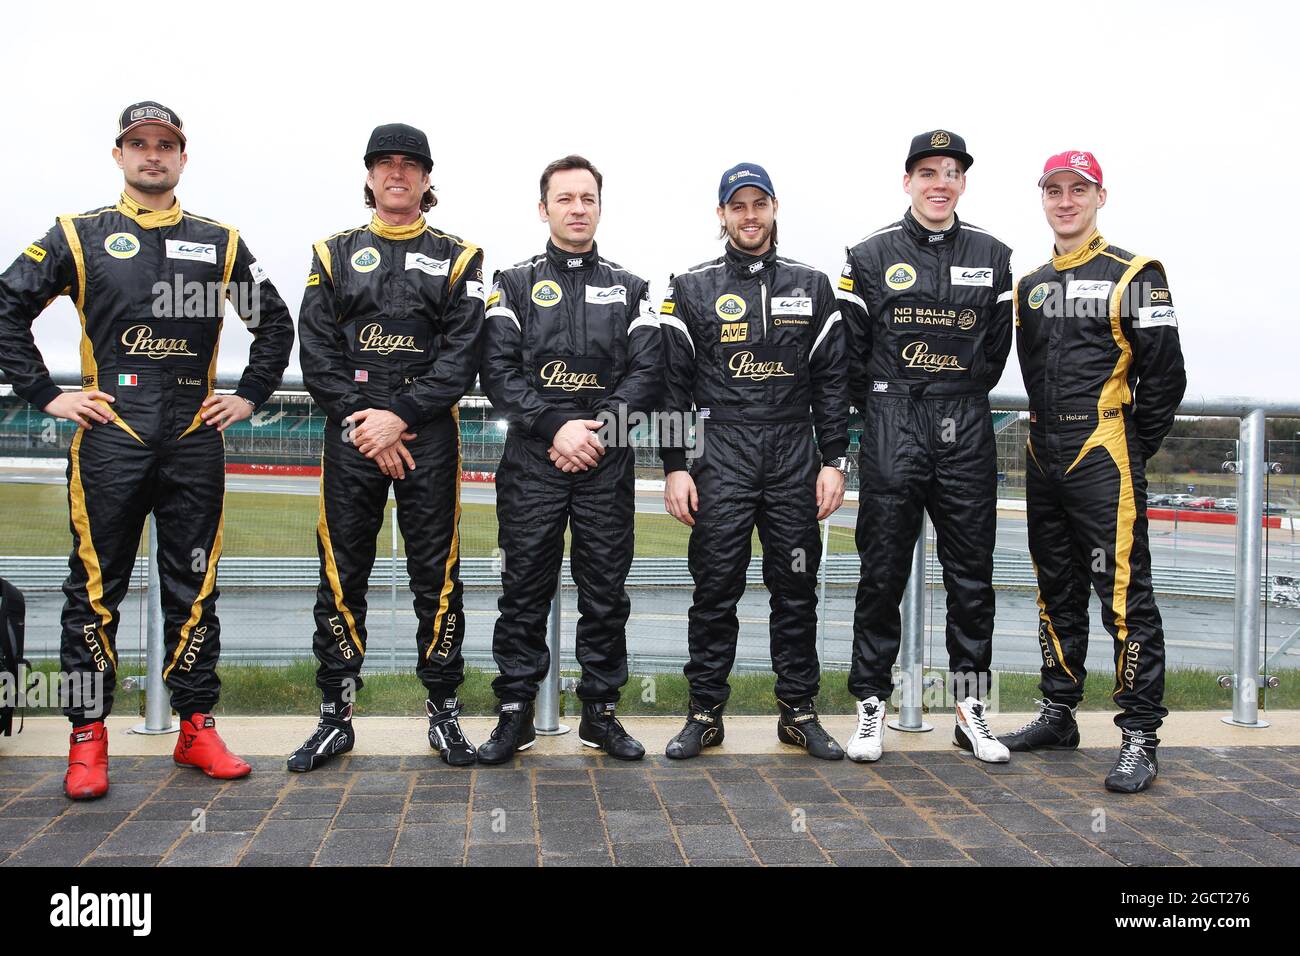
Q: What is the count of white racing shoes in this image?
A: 2